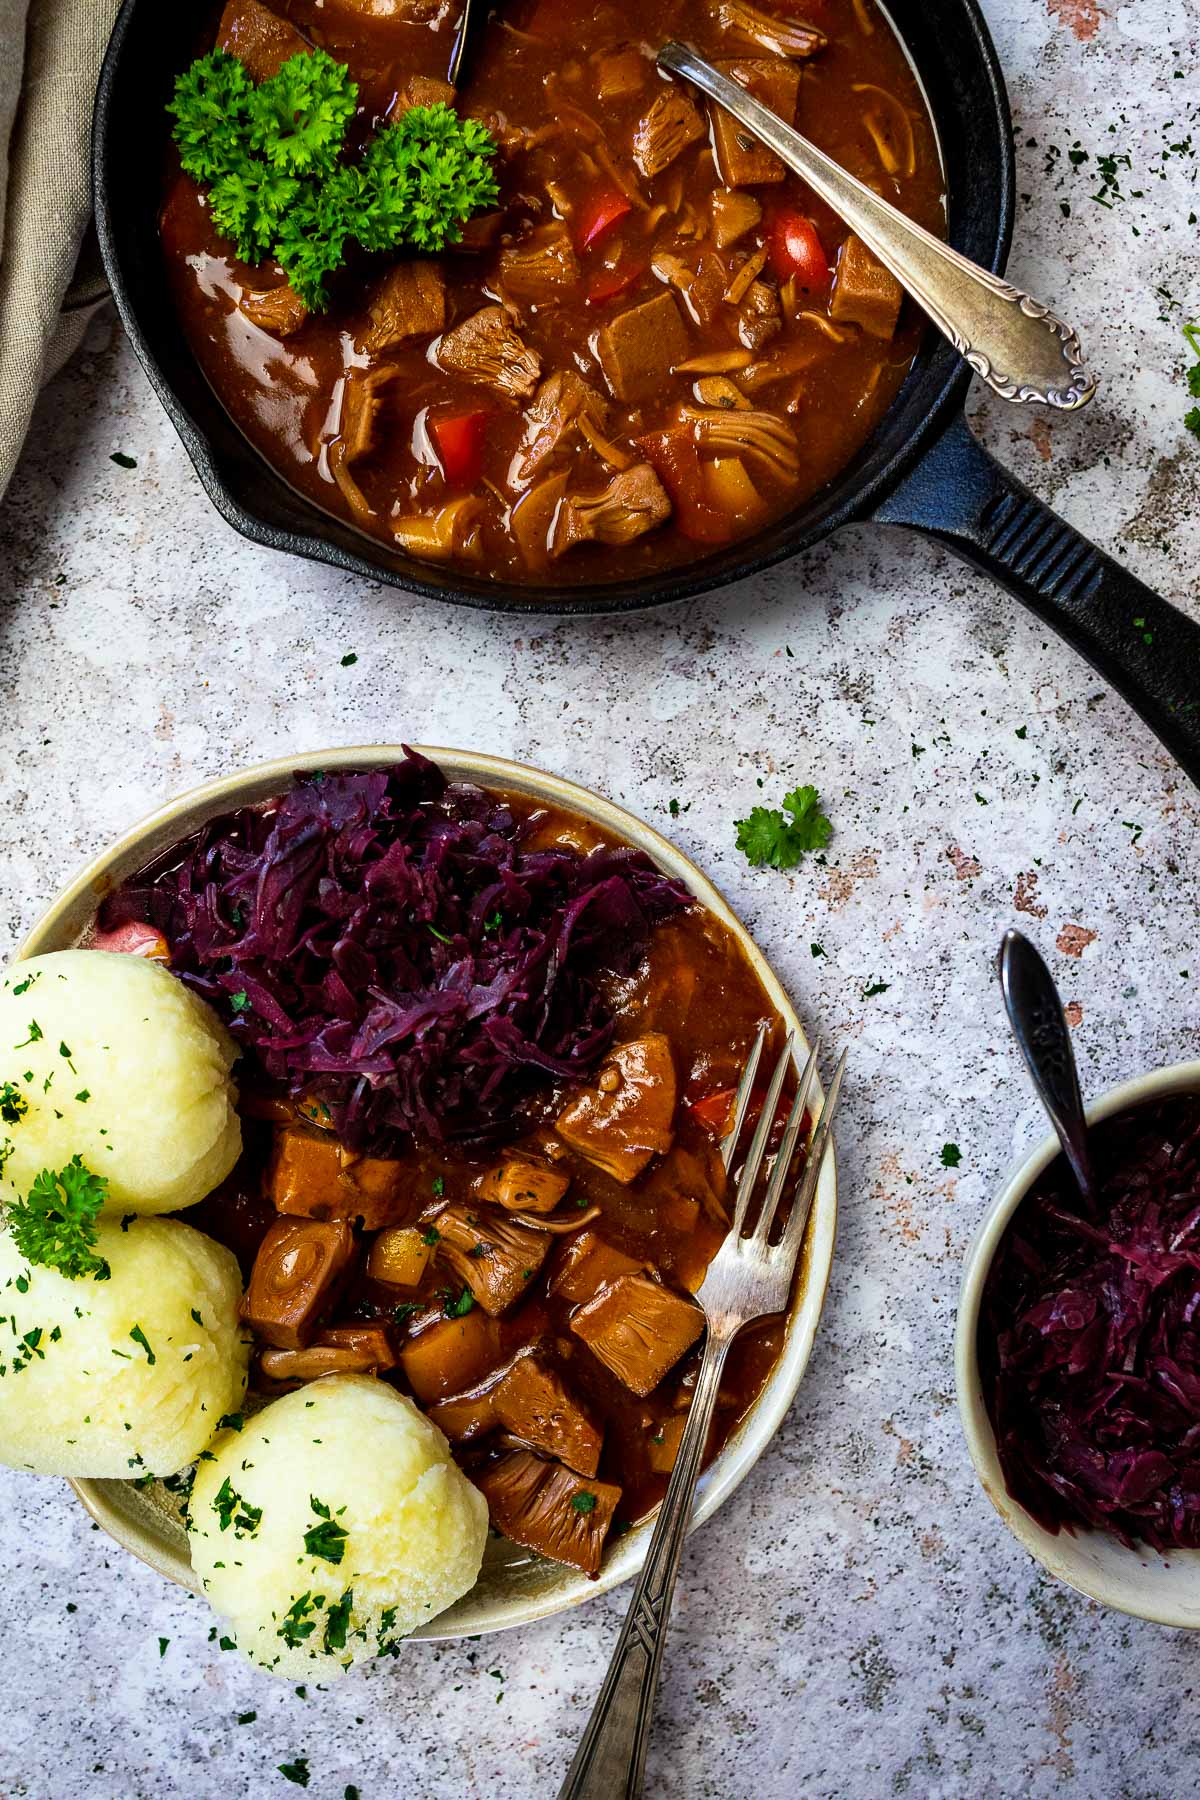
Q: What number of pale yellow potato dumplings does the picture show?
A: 3